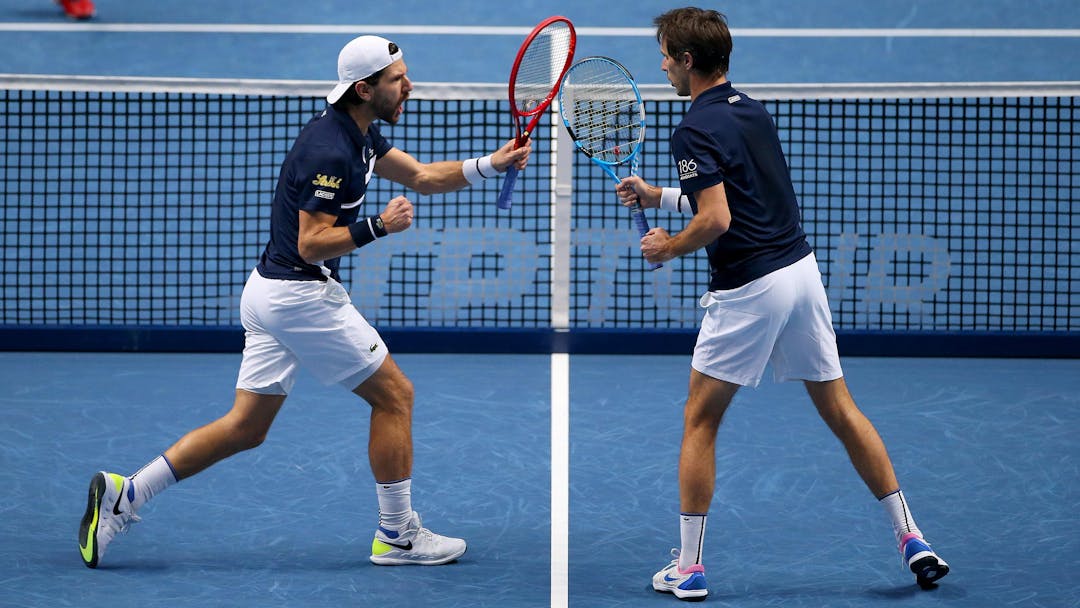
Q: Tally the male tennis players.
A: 2